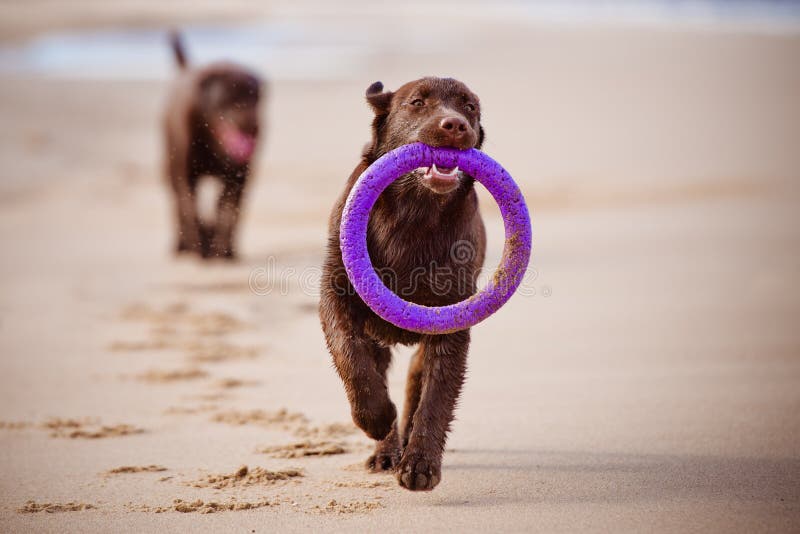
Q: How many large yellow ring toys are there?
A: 0